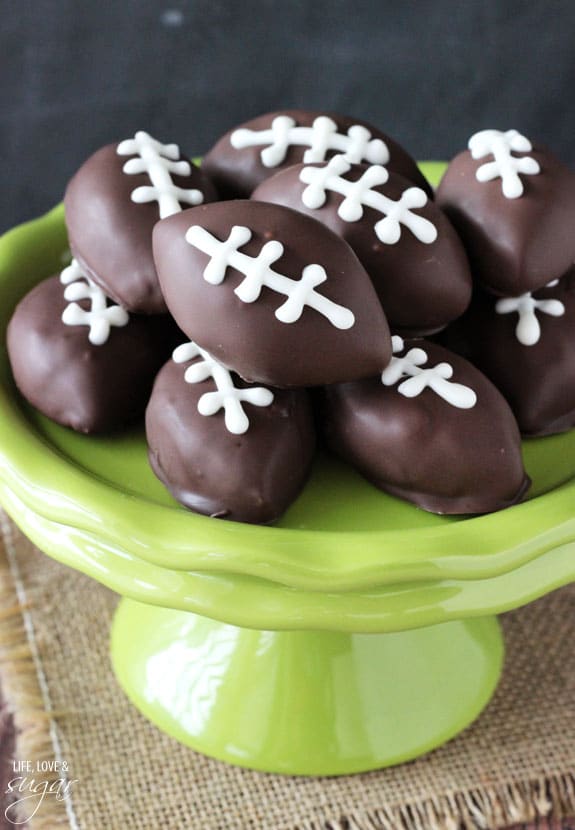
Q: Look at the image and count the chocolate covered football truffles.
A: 9